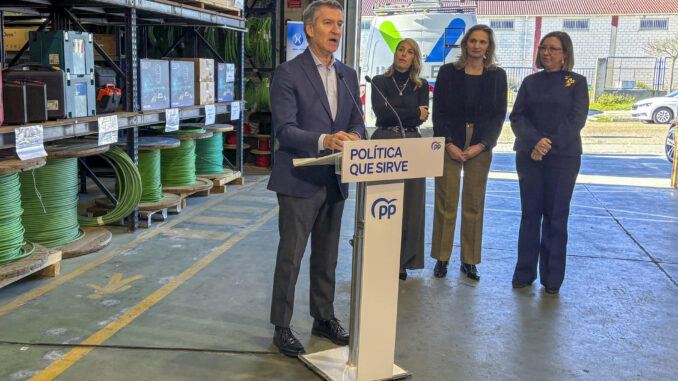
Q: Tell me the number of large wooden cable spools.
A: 5